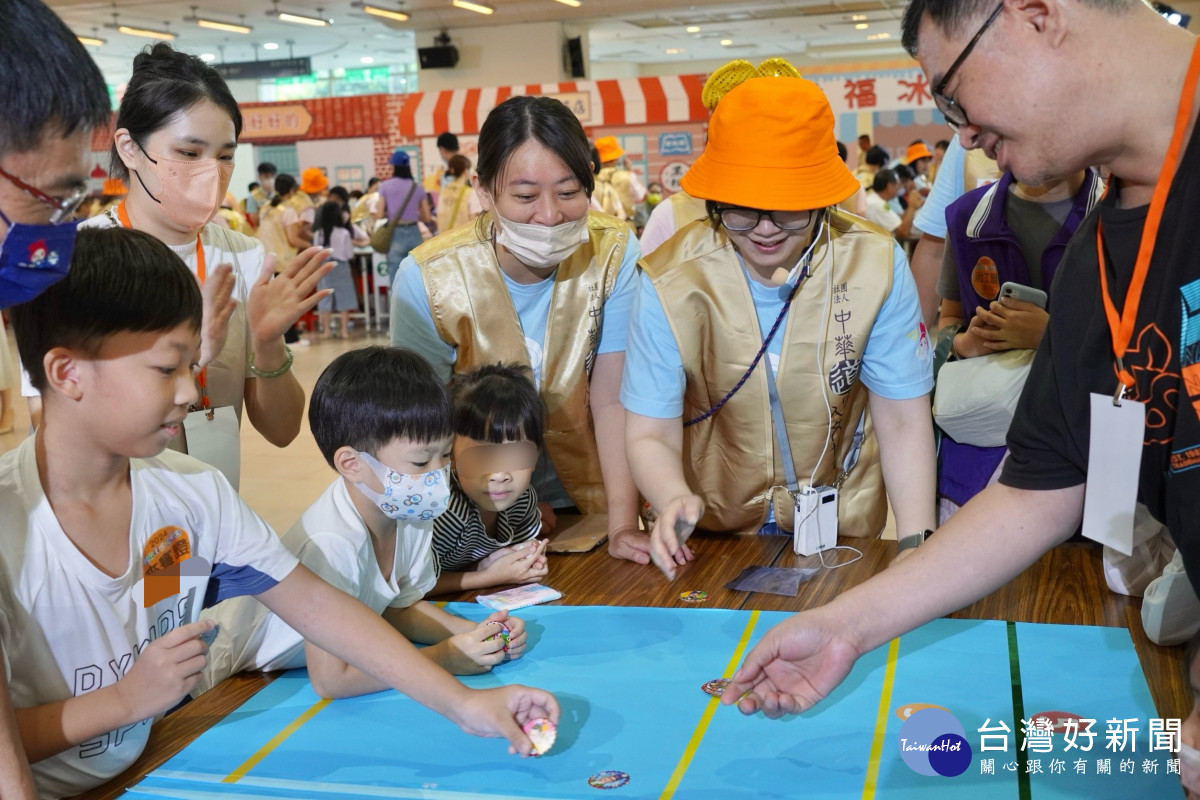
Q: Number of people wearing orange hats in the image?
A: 5